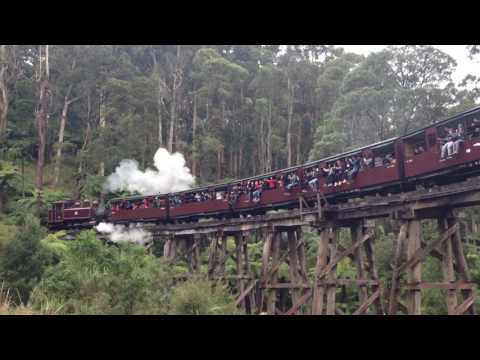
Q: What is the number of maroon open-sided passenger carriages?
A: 5